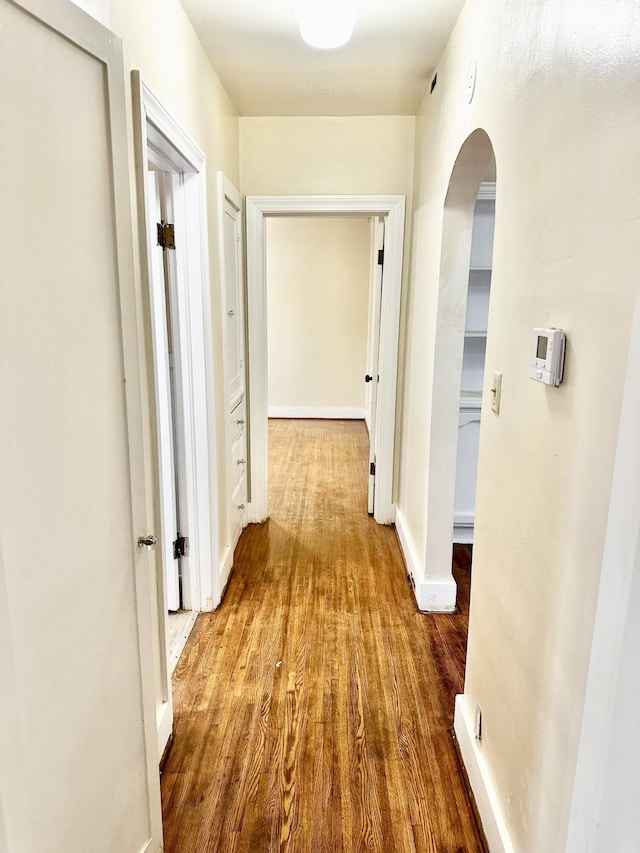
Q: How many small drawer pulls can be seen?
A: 3